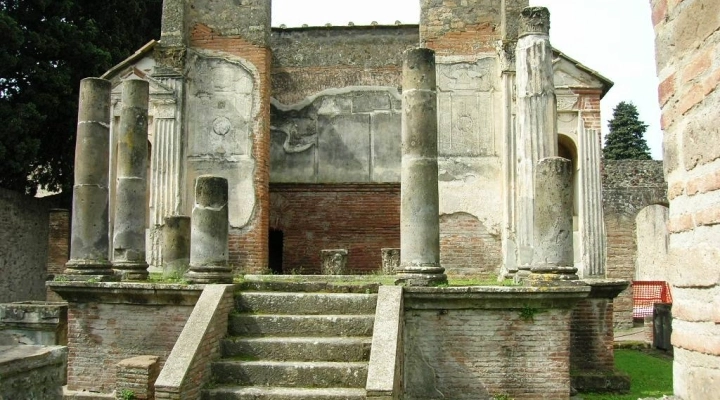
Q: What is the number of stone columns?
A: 7